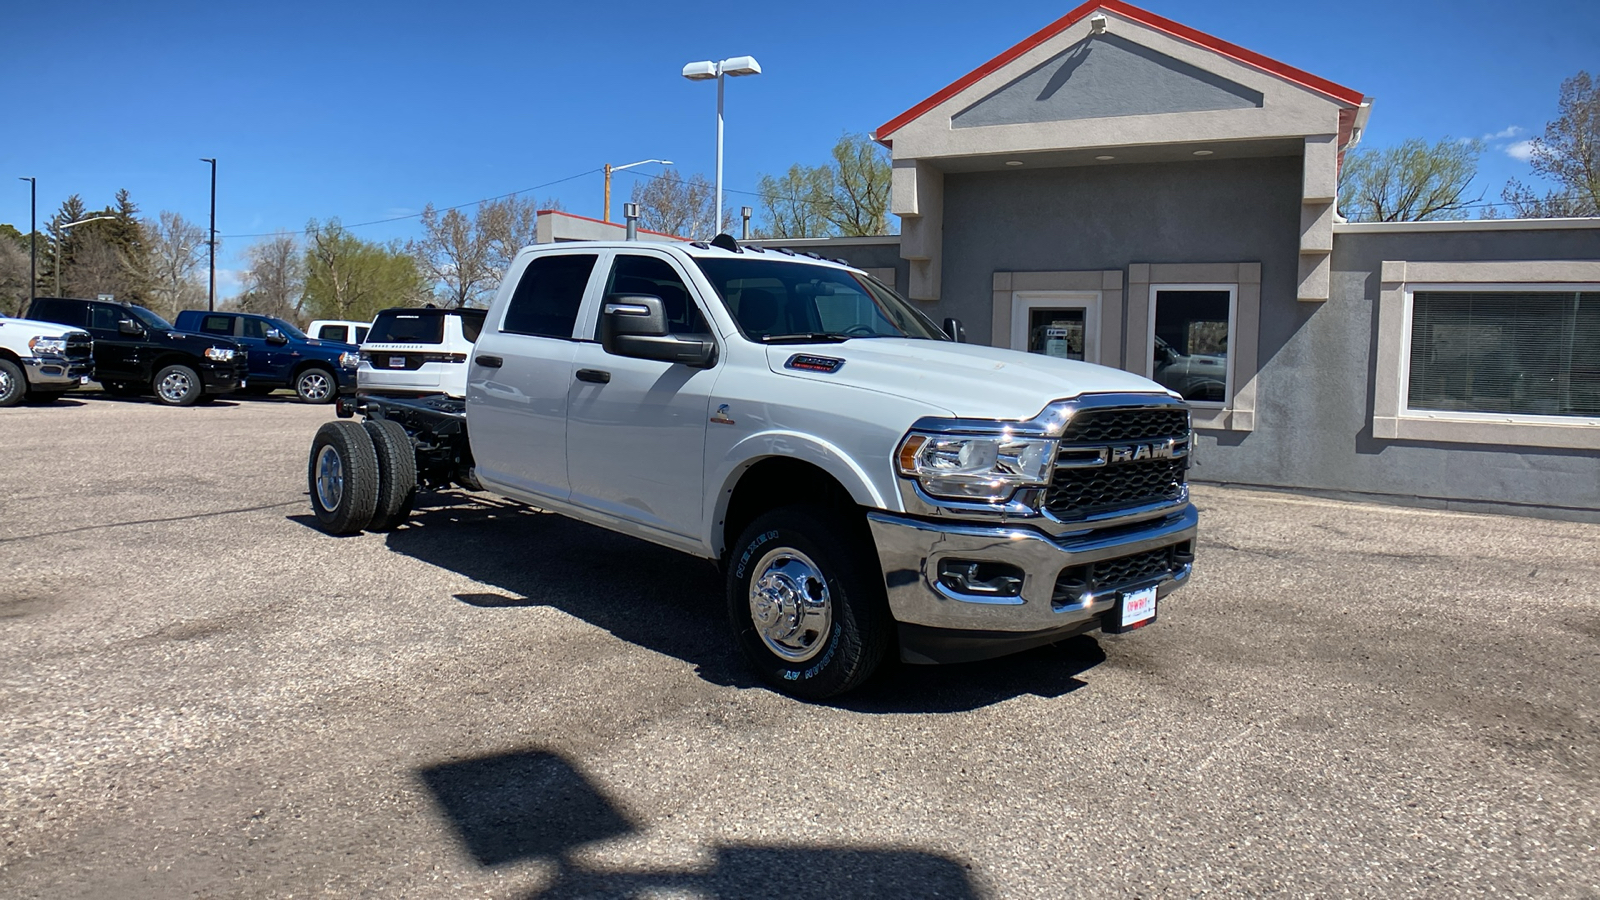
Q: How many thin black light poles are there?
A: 2